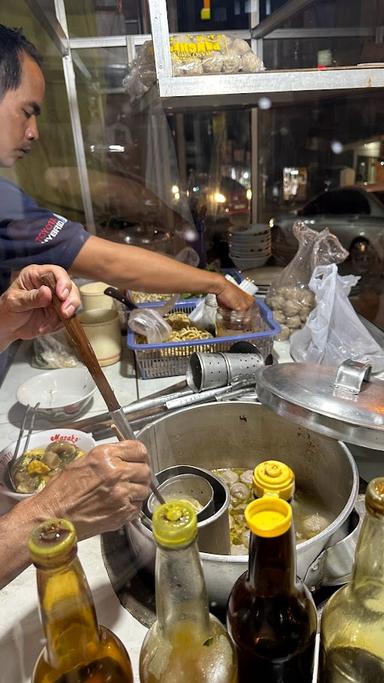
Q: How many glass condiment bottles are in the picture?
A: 4